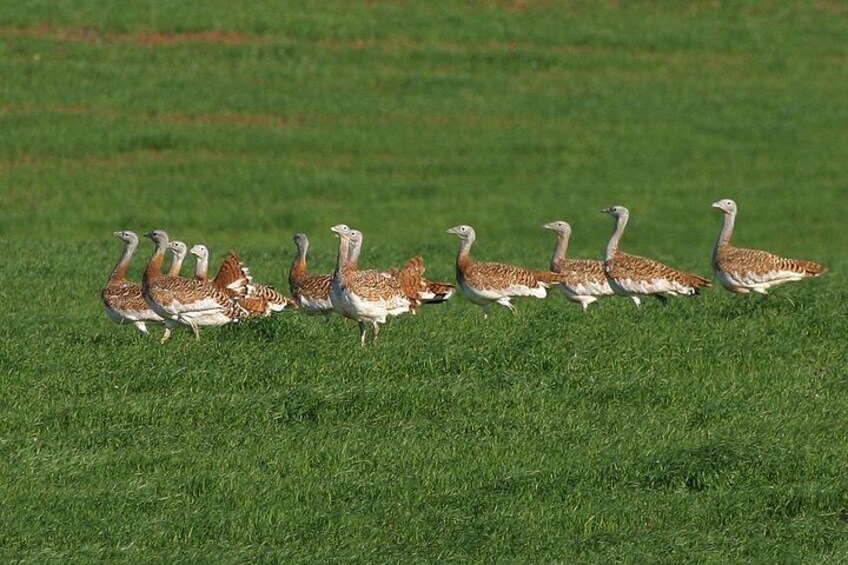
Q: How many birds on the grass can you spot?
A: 11